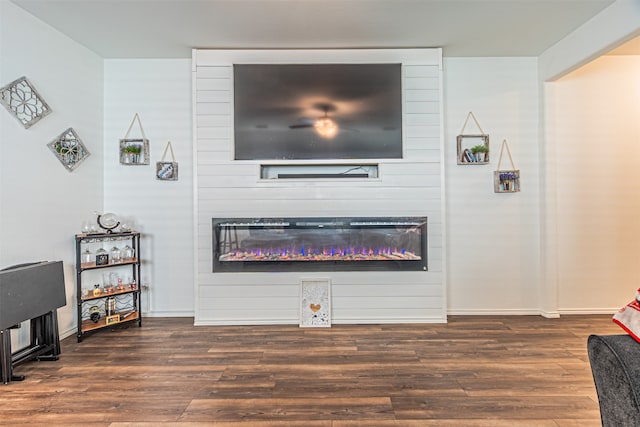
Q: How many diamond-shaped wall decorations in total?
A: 2